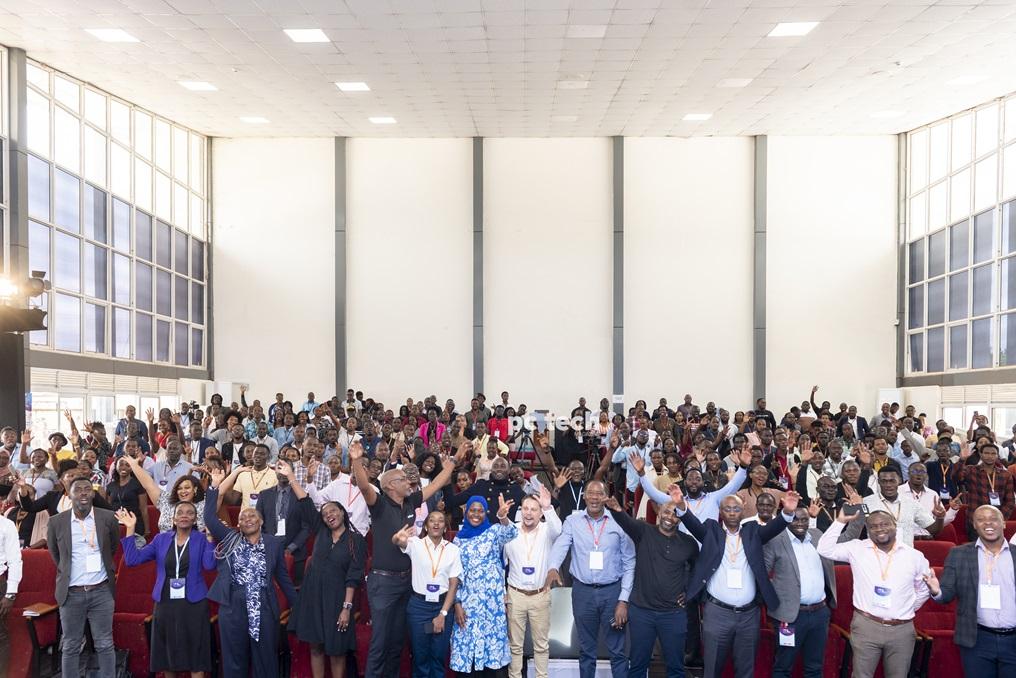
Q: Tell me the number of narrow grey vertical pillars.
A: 4